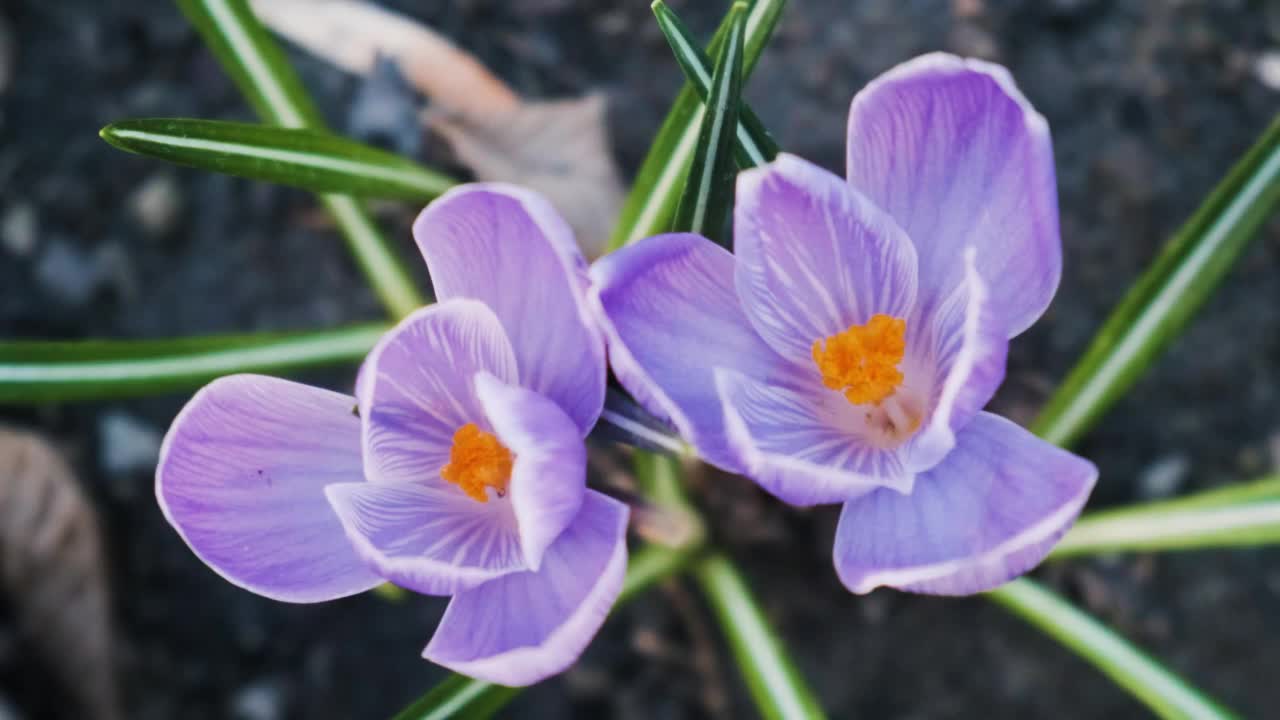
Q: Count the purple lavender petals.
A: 12